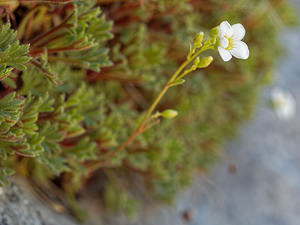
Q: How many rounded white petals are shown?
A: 5